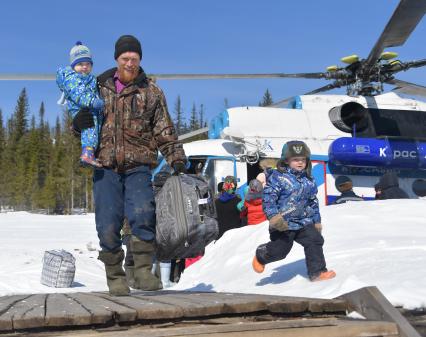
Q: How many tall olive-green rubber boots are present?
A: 2